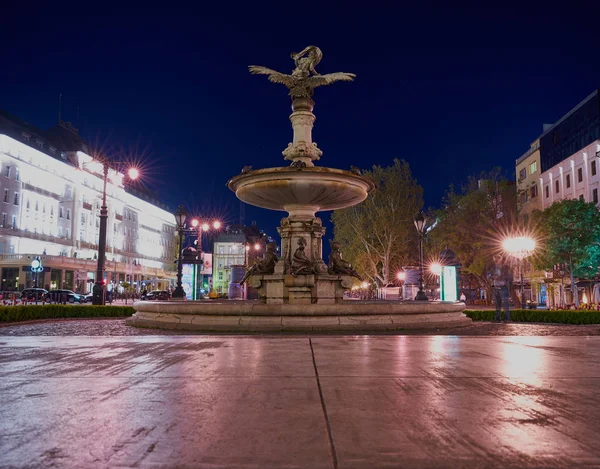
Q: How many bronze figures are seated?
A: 3